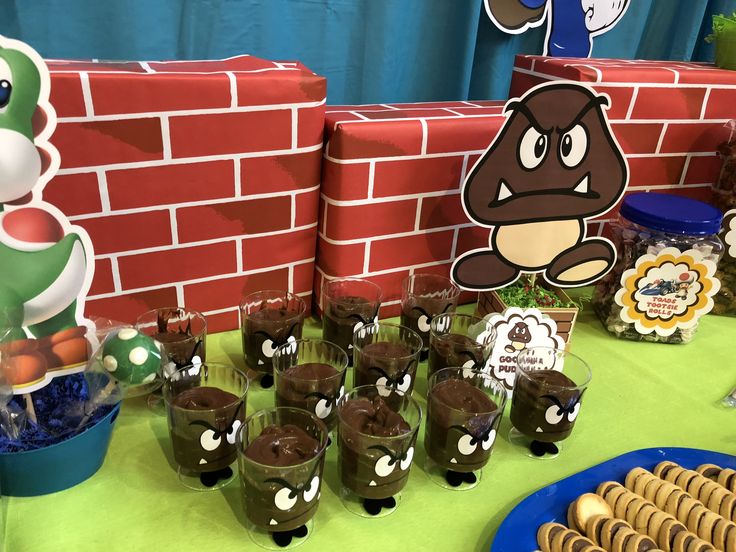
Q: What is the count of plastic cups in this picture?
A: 12